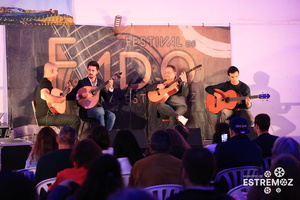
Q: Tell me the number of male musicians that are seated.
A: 4